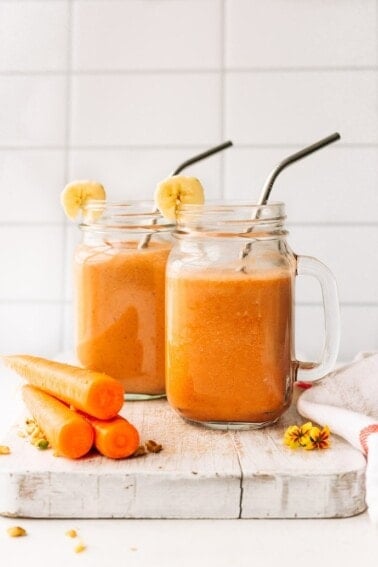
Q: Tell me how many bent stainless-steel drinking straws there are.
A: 2